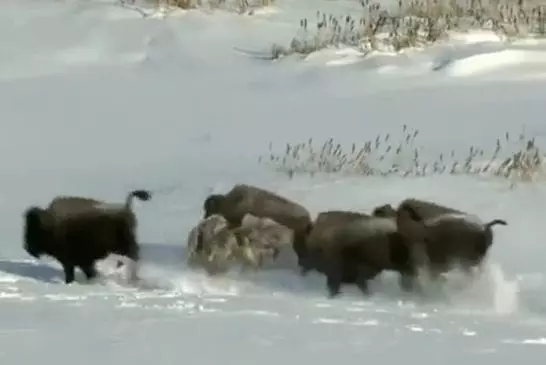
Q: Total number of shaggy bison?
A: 5